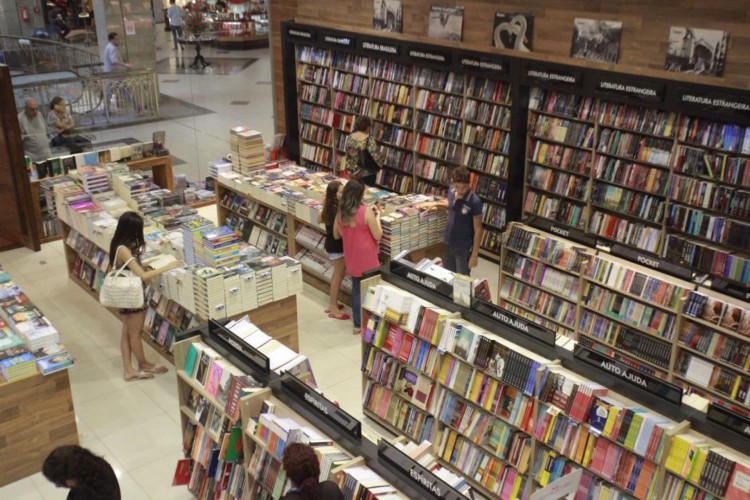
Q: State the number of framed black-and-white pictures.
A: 5